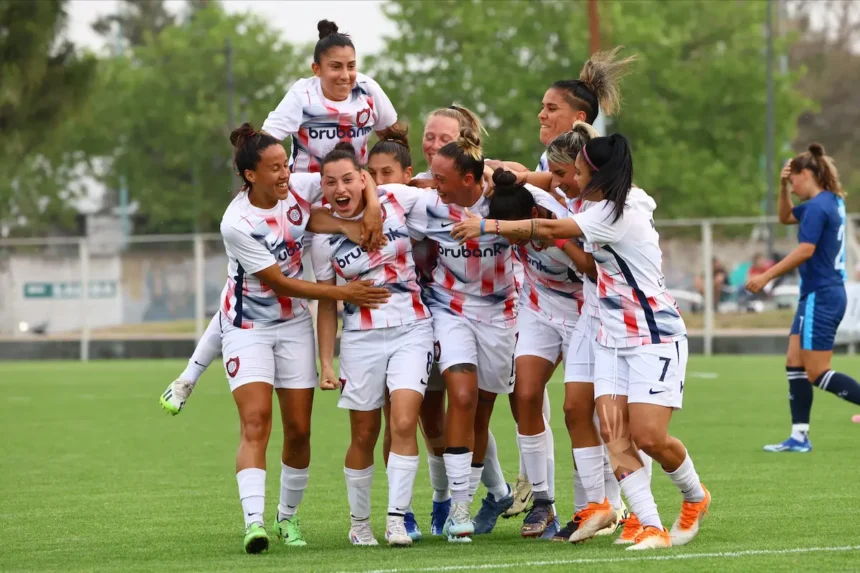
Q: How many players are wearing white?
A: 10